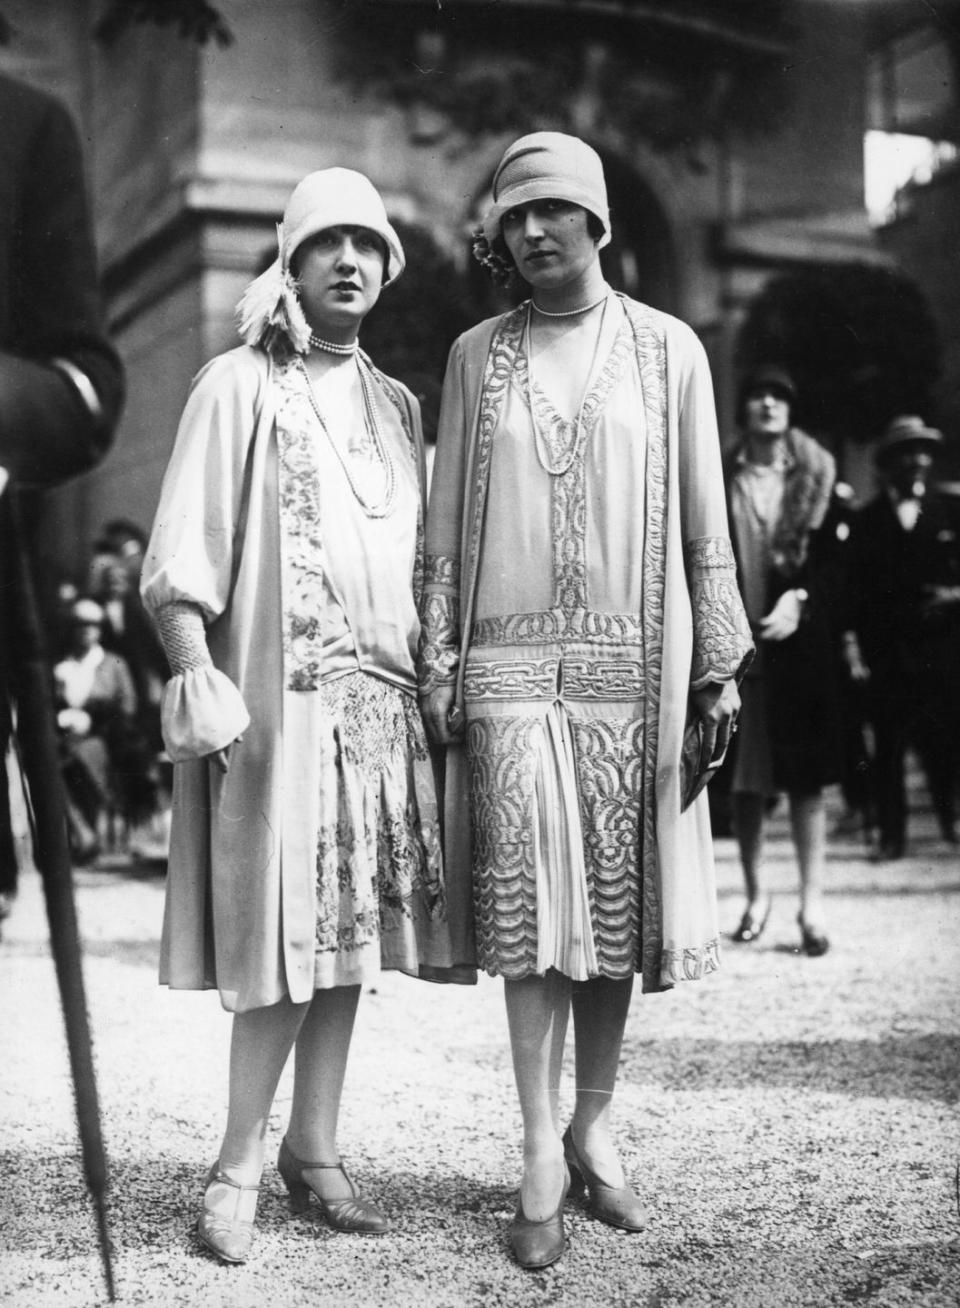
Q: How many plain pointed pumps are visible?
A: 2